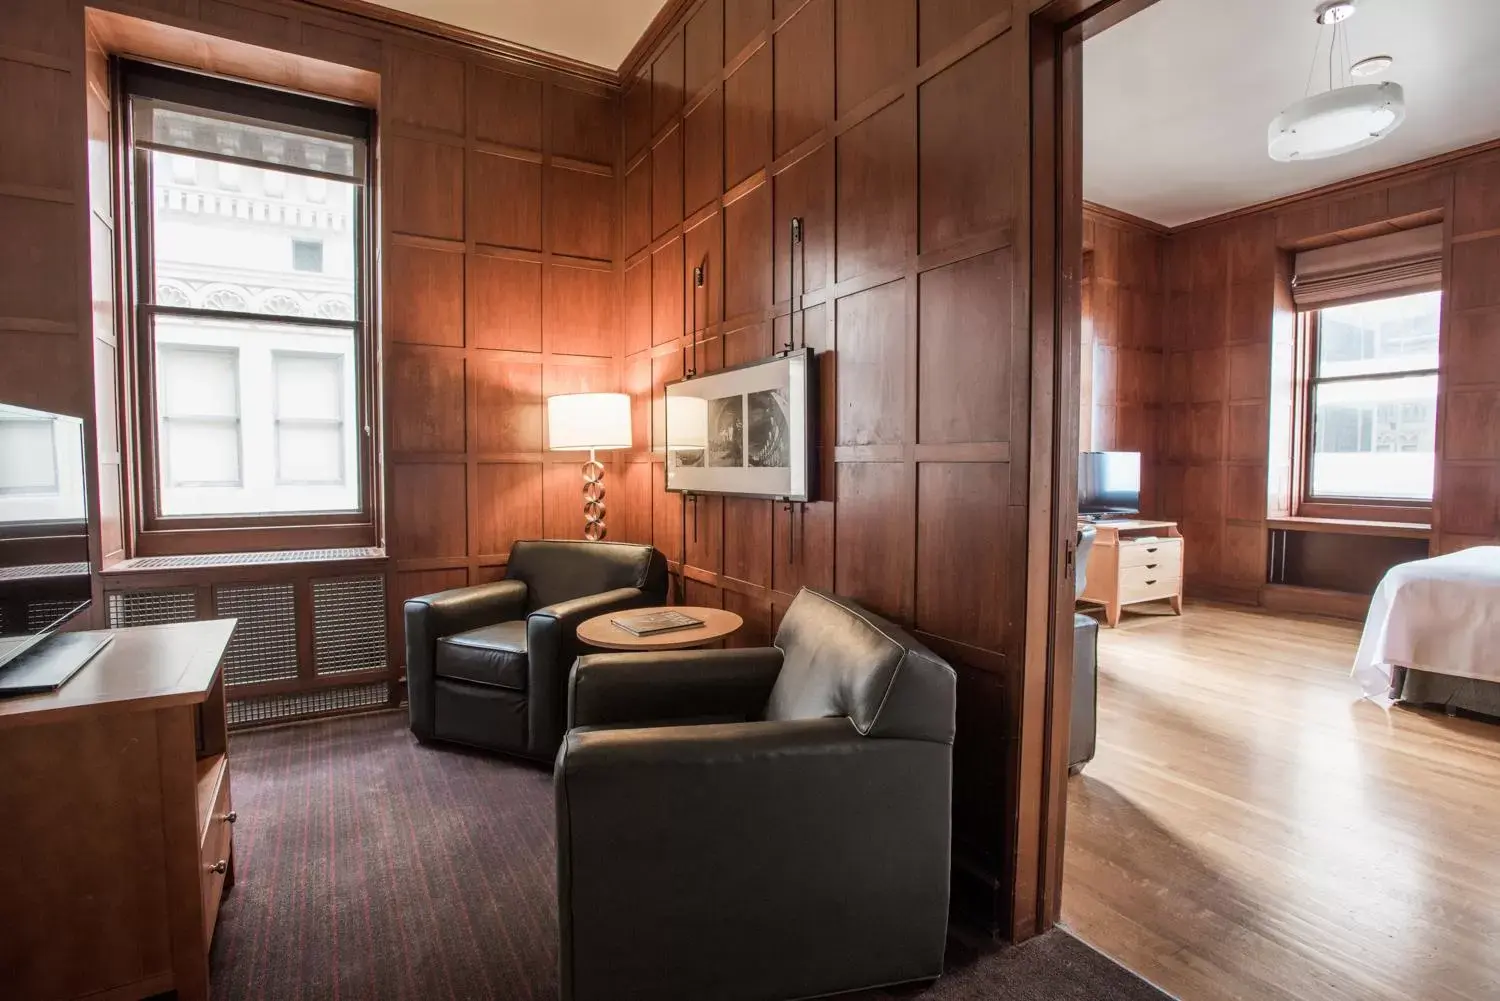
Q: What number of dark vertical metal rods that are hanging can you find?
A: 2